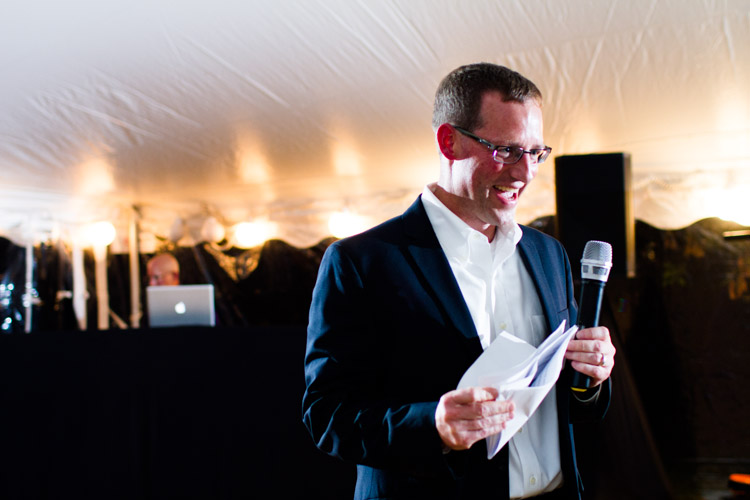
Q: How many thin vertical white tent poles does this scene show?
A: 4